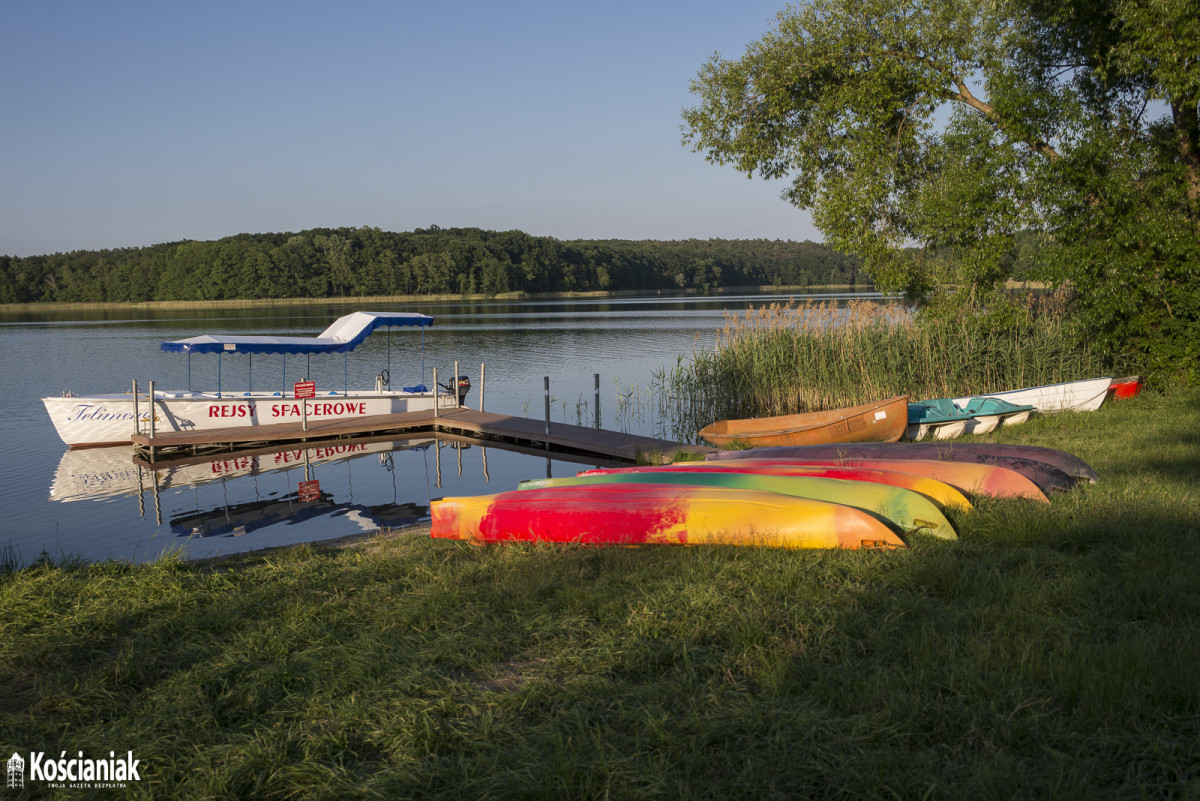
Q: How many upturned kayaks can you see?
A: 6